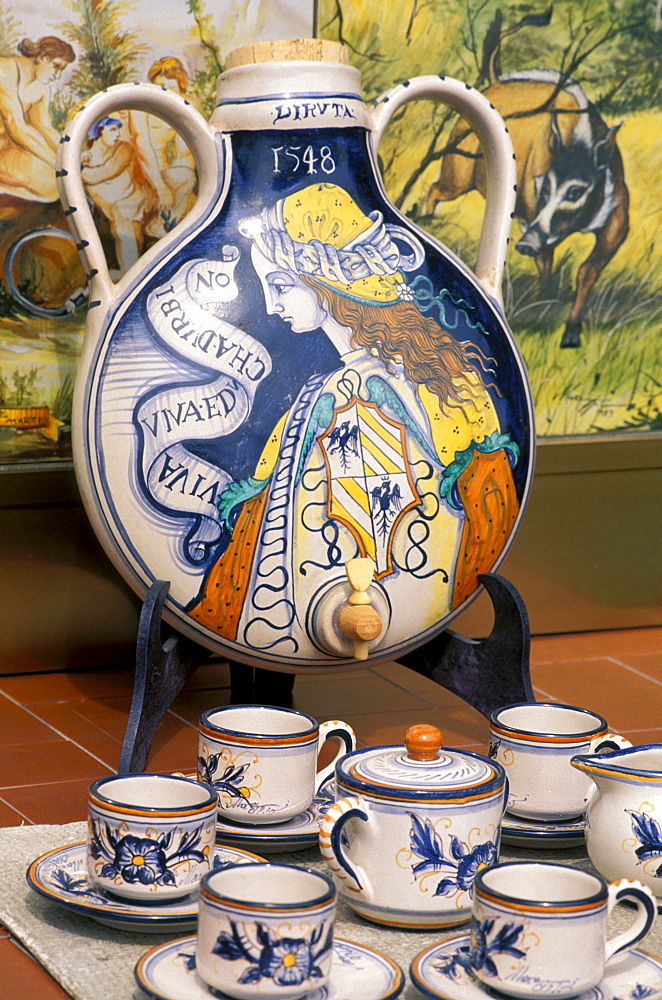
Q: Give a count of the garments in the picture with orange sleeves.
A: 1